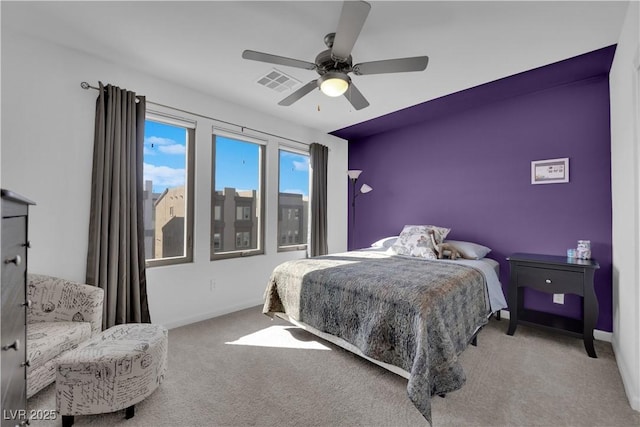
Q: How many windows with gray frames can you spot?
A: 3